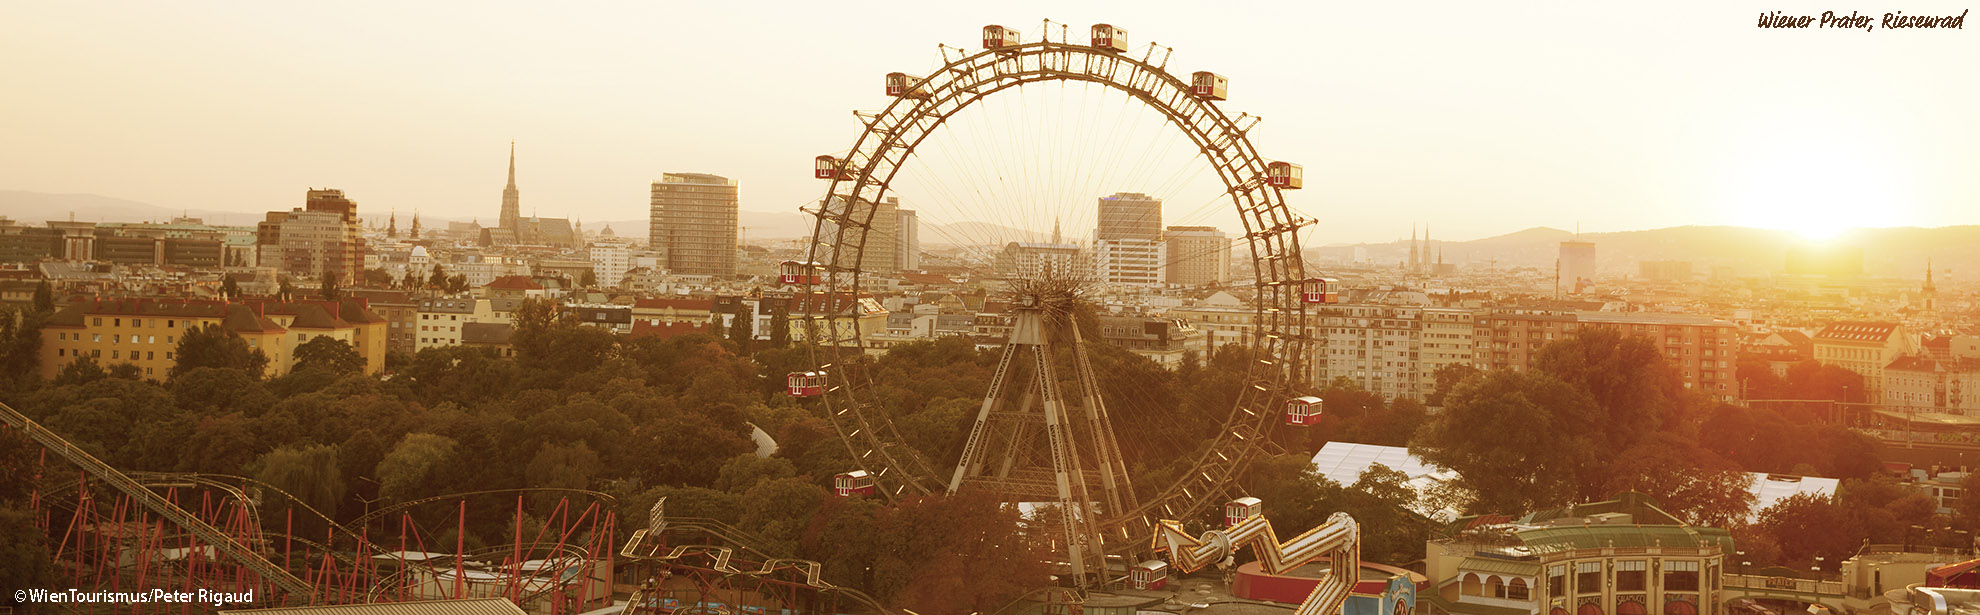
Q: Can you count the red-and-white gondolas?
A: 13